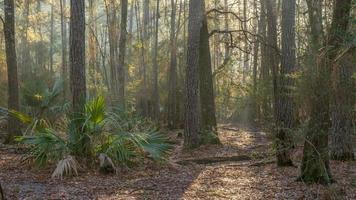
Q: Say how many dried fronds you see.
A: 2